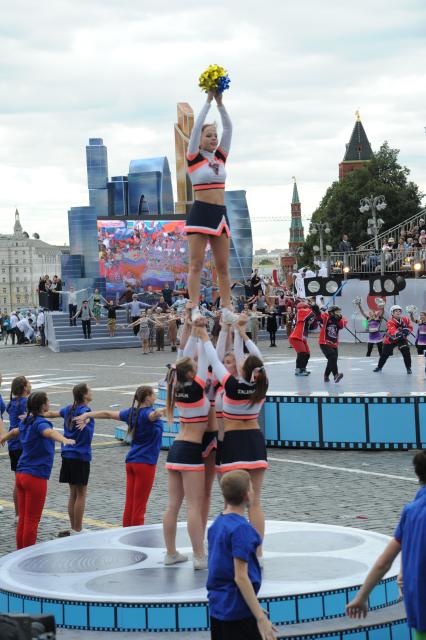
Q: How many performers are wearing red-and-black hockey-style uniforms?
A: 3